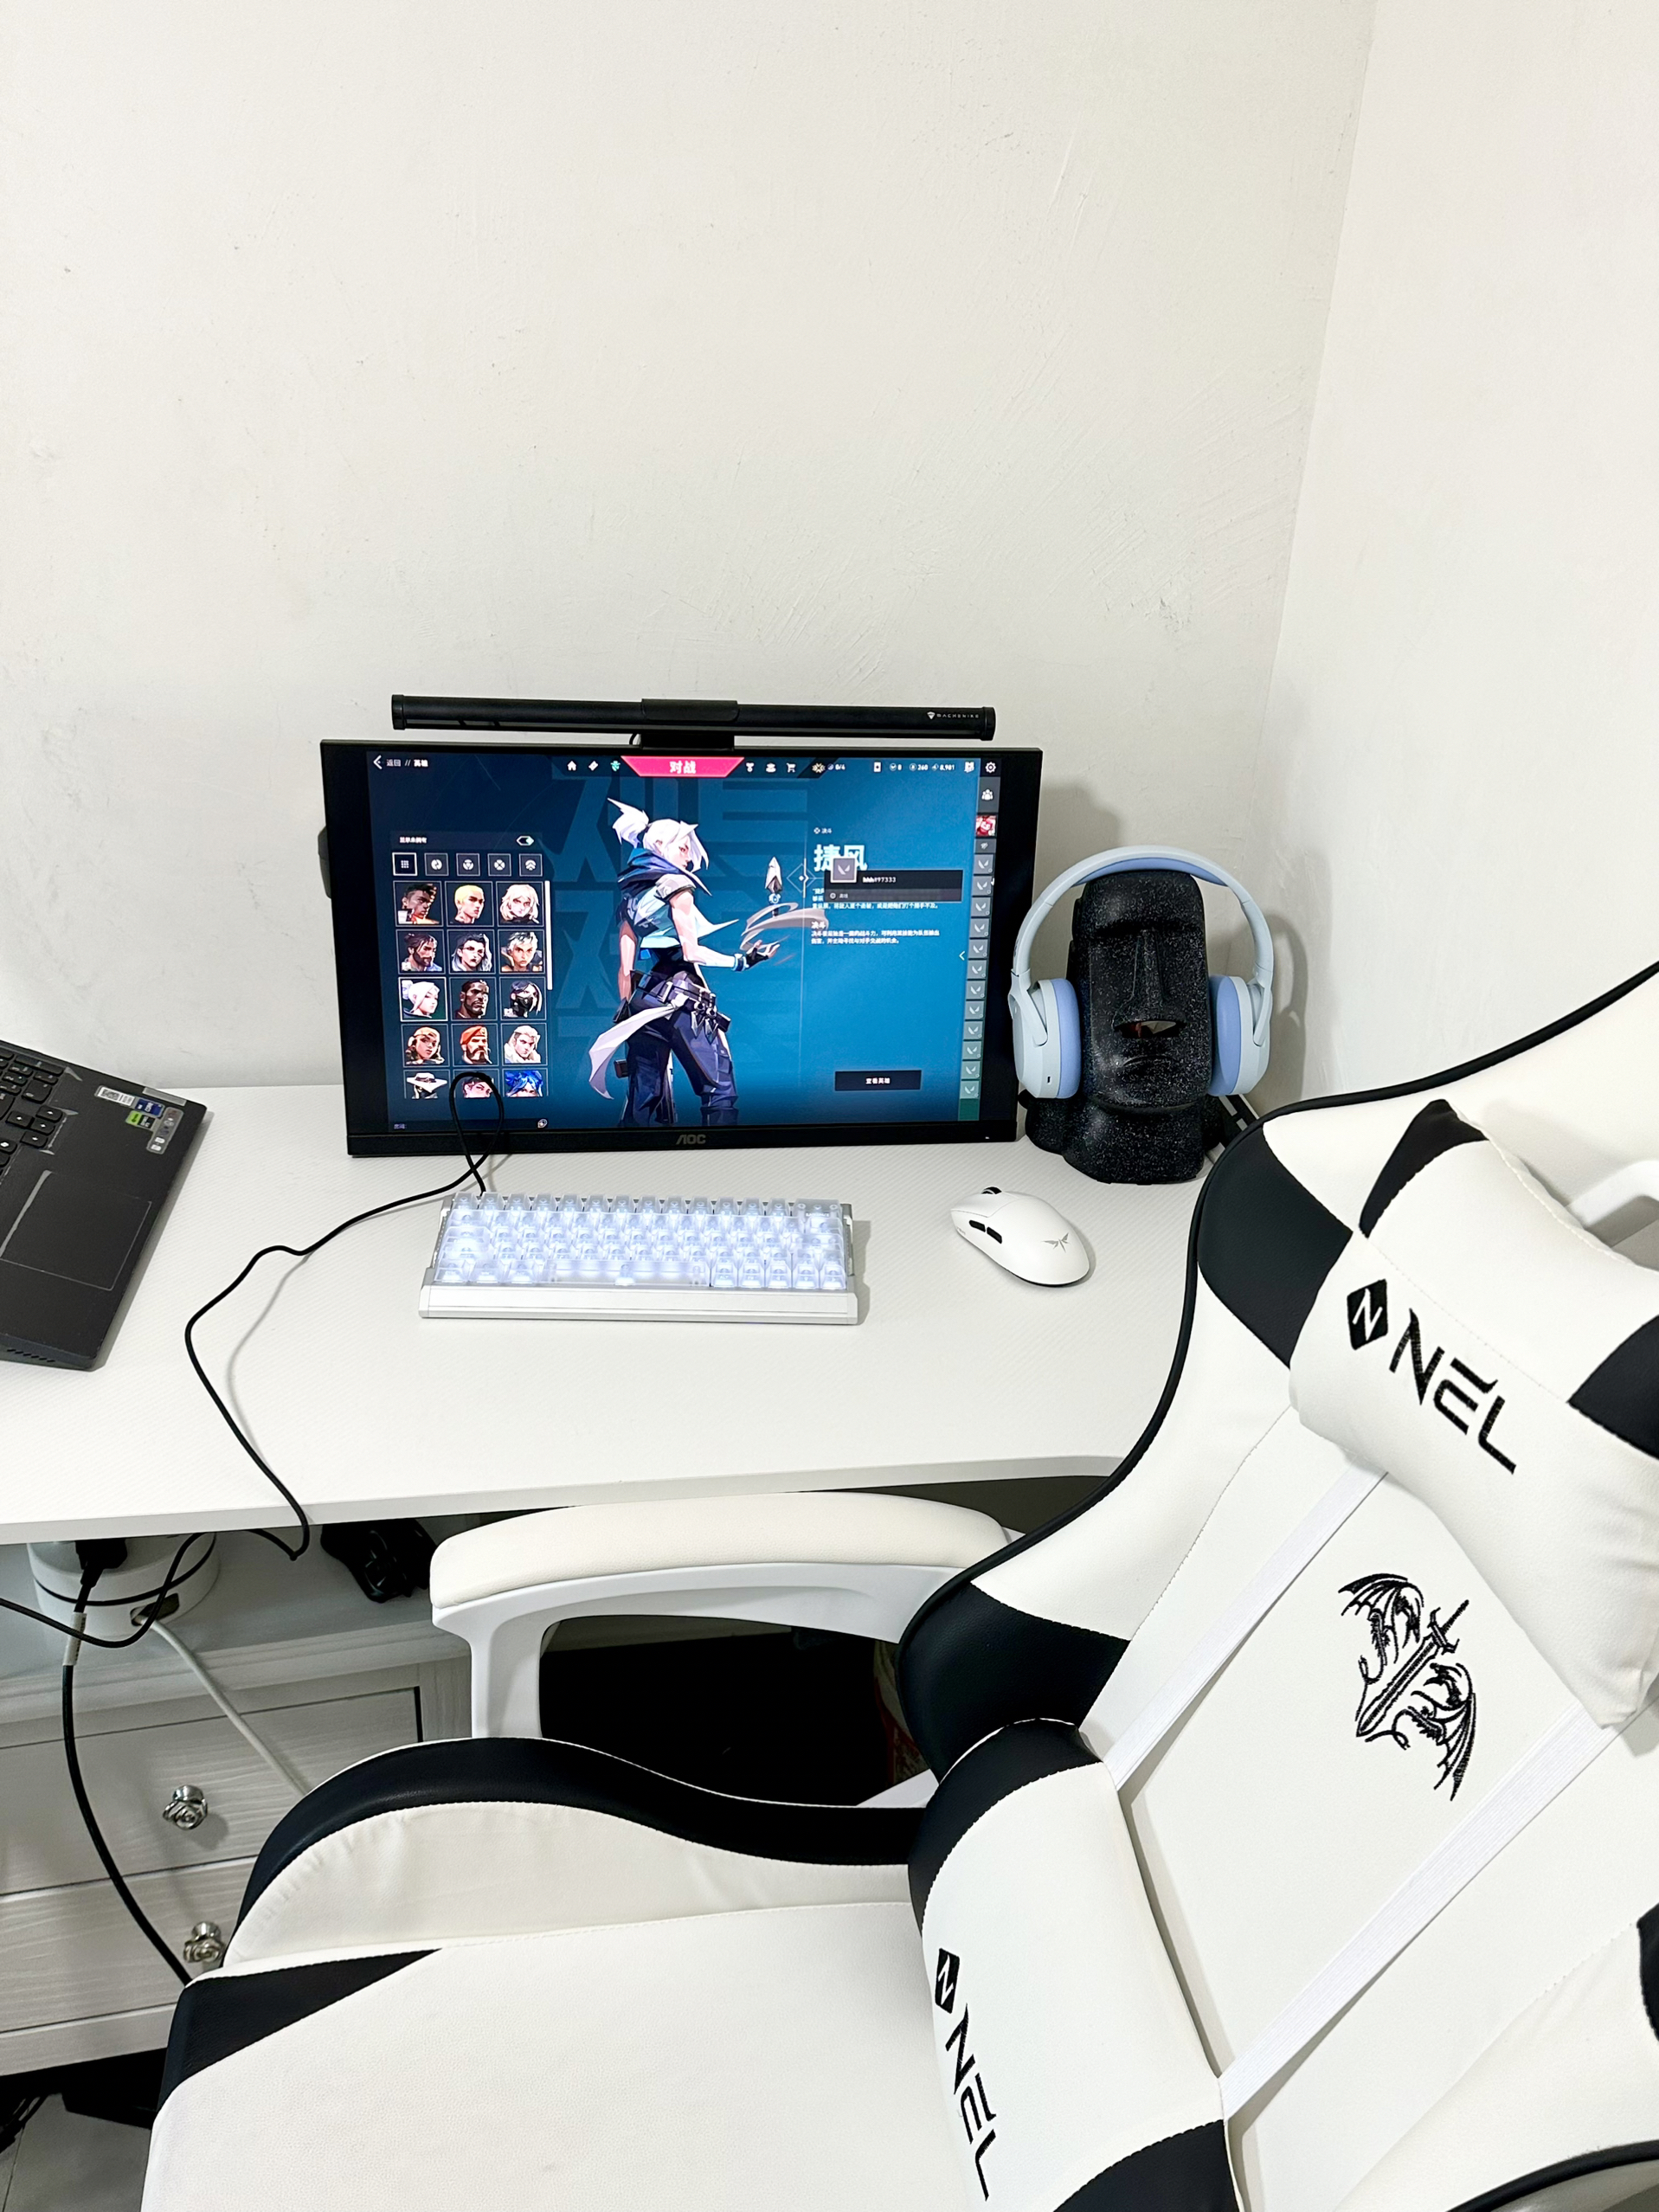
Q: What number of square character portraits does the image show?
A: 15